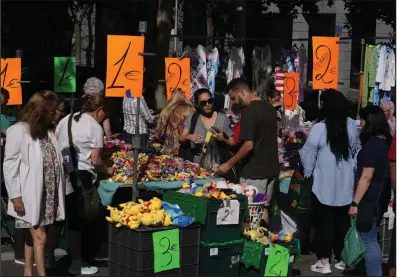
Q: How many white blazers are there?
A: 1